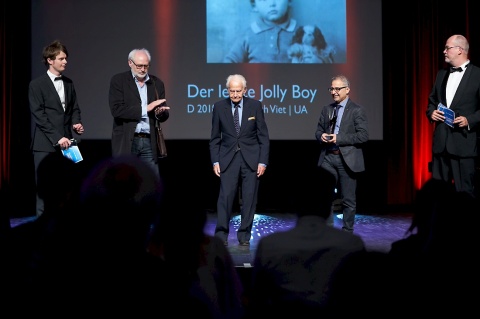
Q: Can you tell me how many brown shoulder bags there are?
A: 1